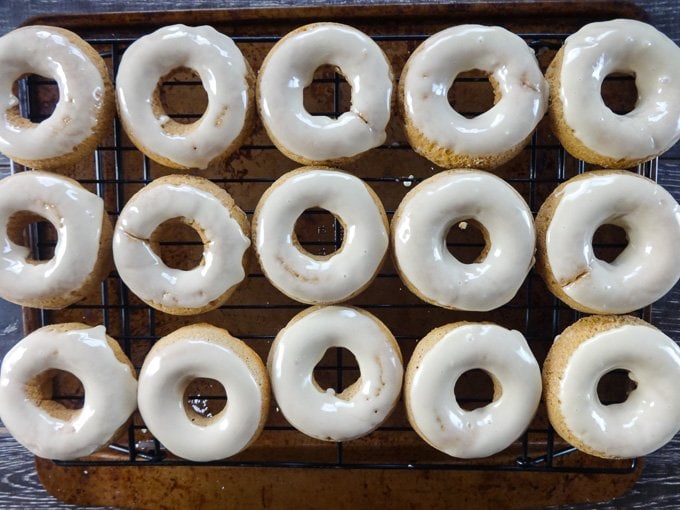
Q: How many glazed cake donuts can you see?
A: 15